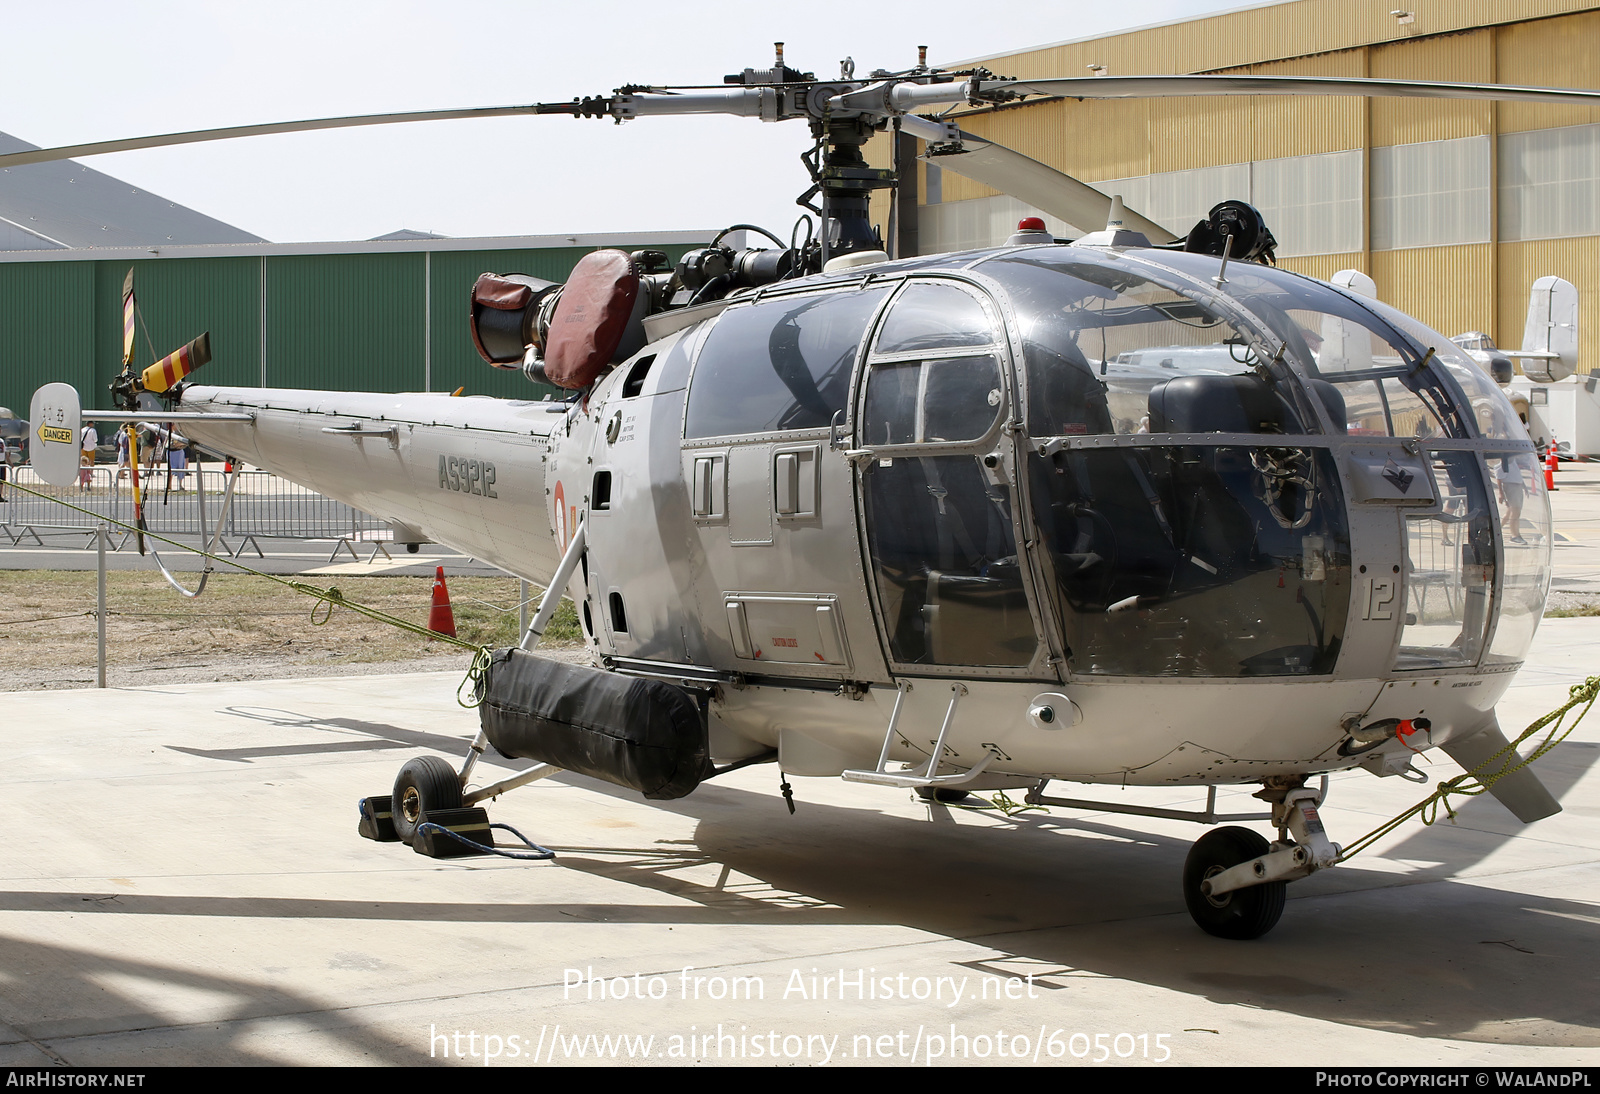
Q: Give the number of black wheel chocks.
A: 2